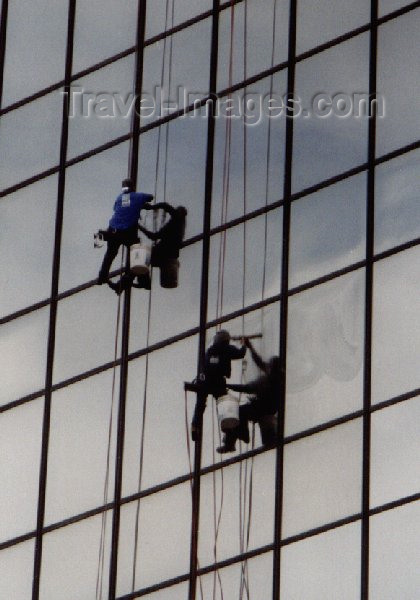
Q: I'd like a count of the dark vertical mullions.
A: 6